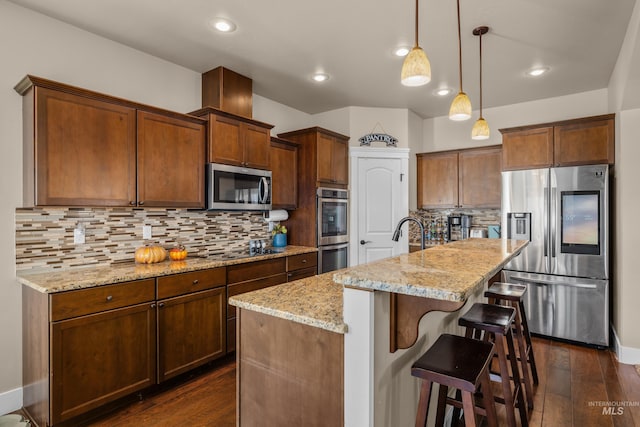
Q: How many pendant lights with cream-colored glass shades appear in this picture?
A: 3